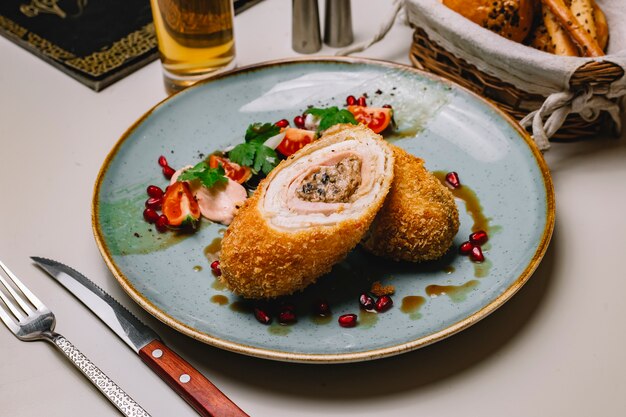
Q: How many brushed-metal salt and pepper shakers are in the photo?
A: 2